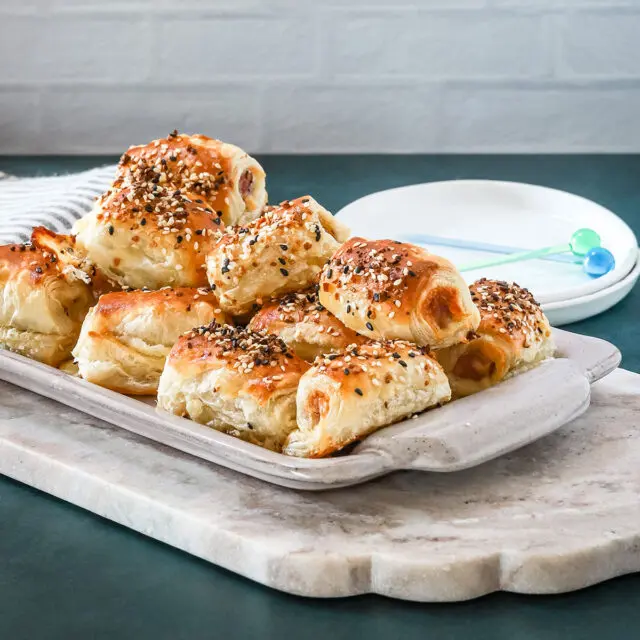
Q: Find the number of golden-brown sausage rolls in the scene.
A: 10